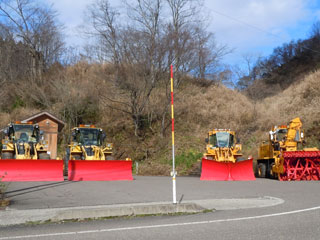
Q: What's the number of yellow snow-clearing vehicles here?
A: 4